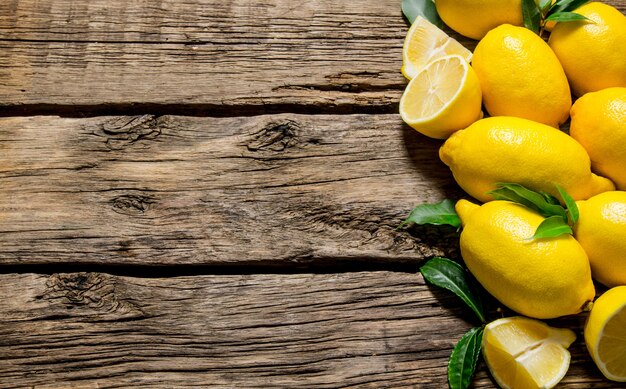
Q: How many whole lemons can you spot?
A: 7